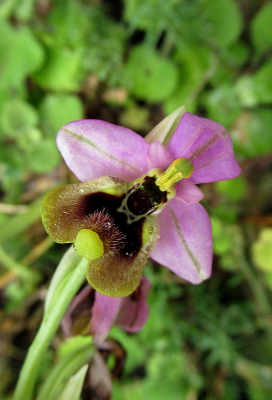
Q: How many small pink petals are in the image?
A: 2